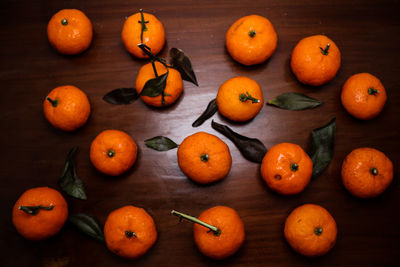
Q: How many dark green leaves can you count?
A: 10